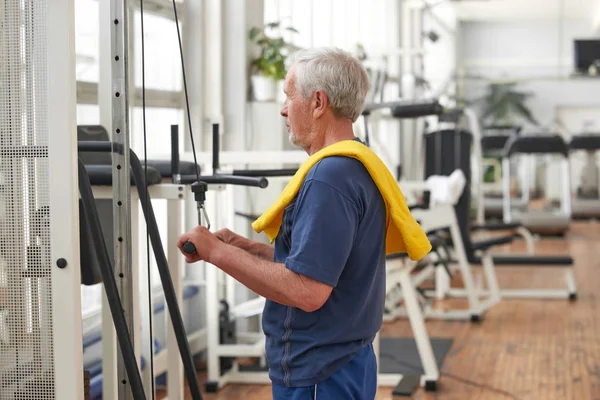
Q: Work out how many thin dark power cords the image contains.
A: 1